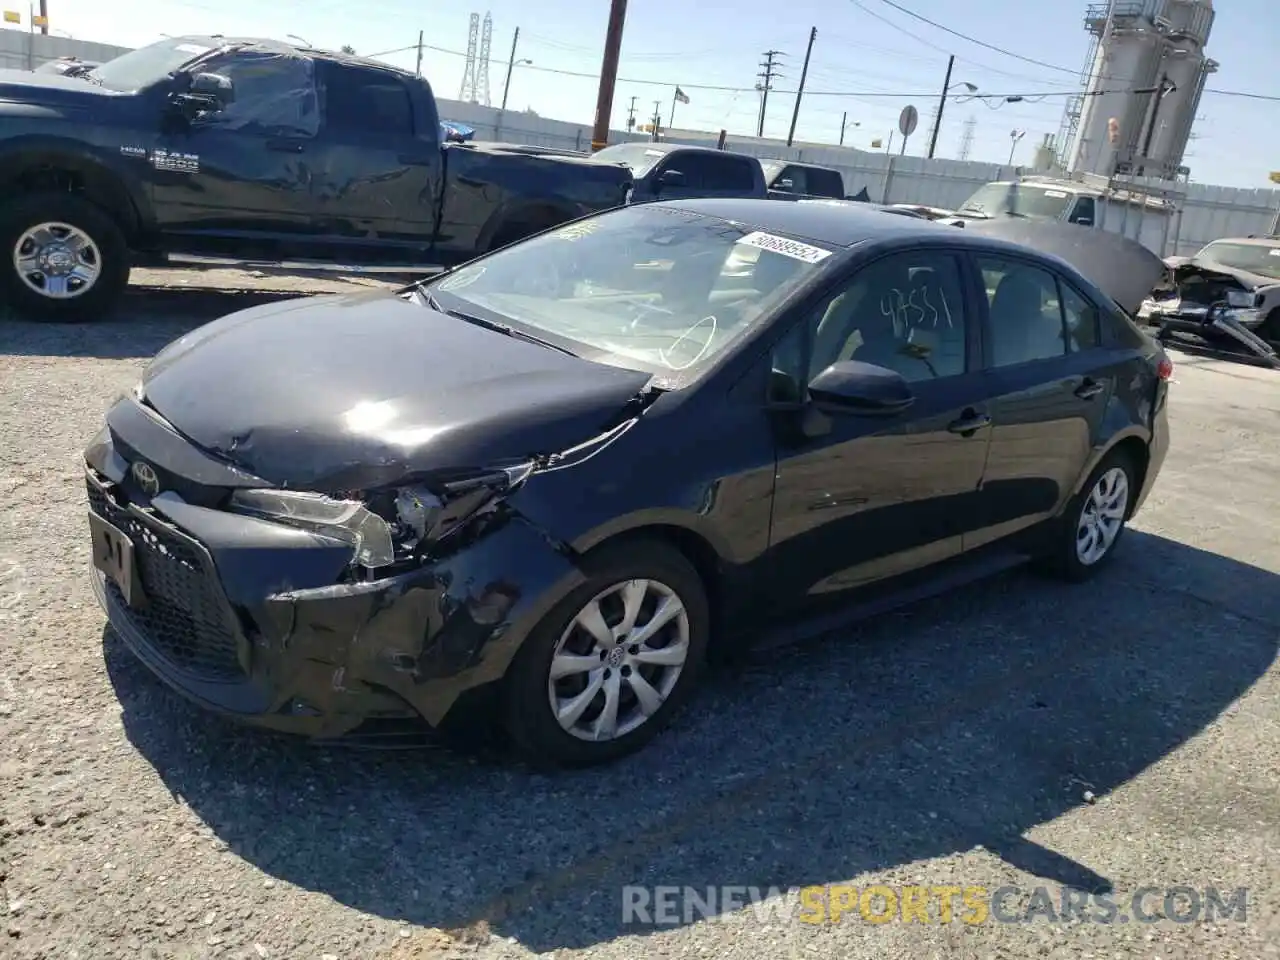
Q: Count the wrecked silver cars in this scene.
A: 1